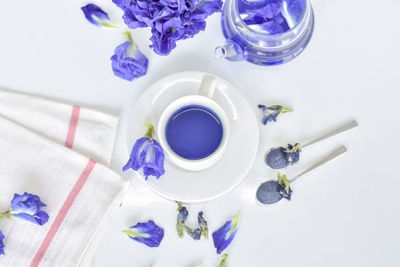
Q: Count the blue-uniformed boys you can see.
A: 0